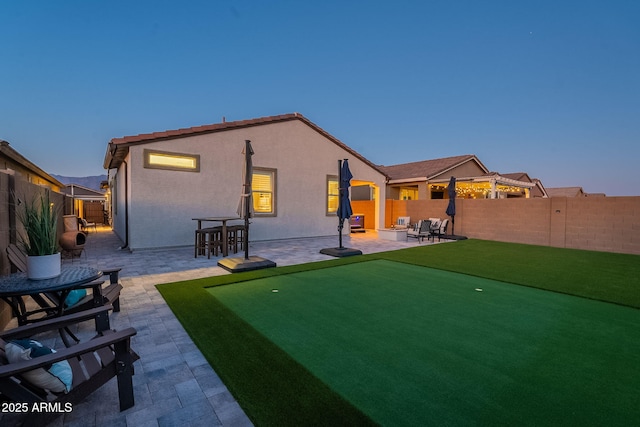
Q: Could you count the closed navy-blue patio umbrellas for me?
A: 2